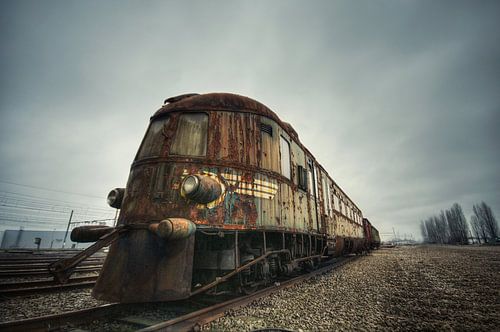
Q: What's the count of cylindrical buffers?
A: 2